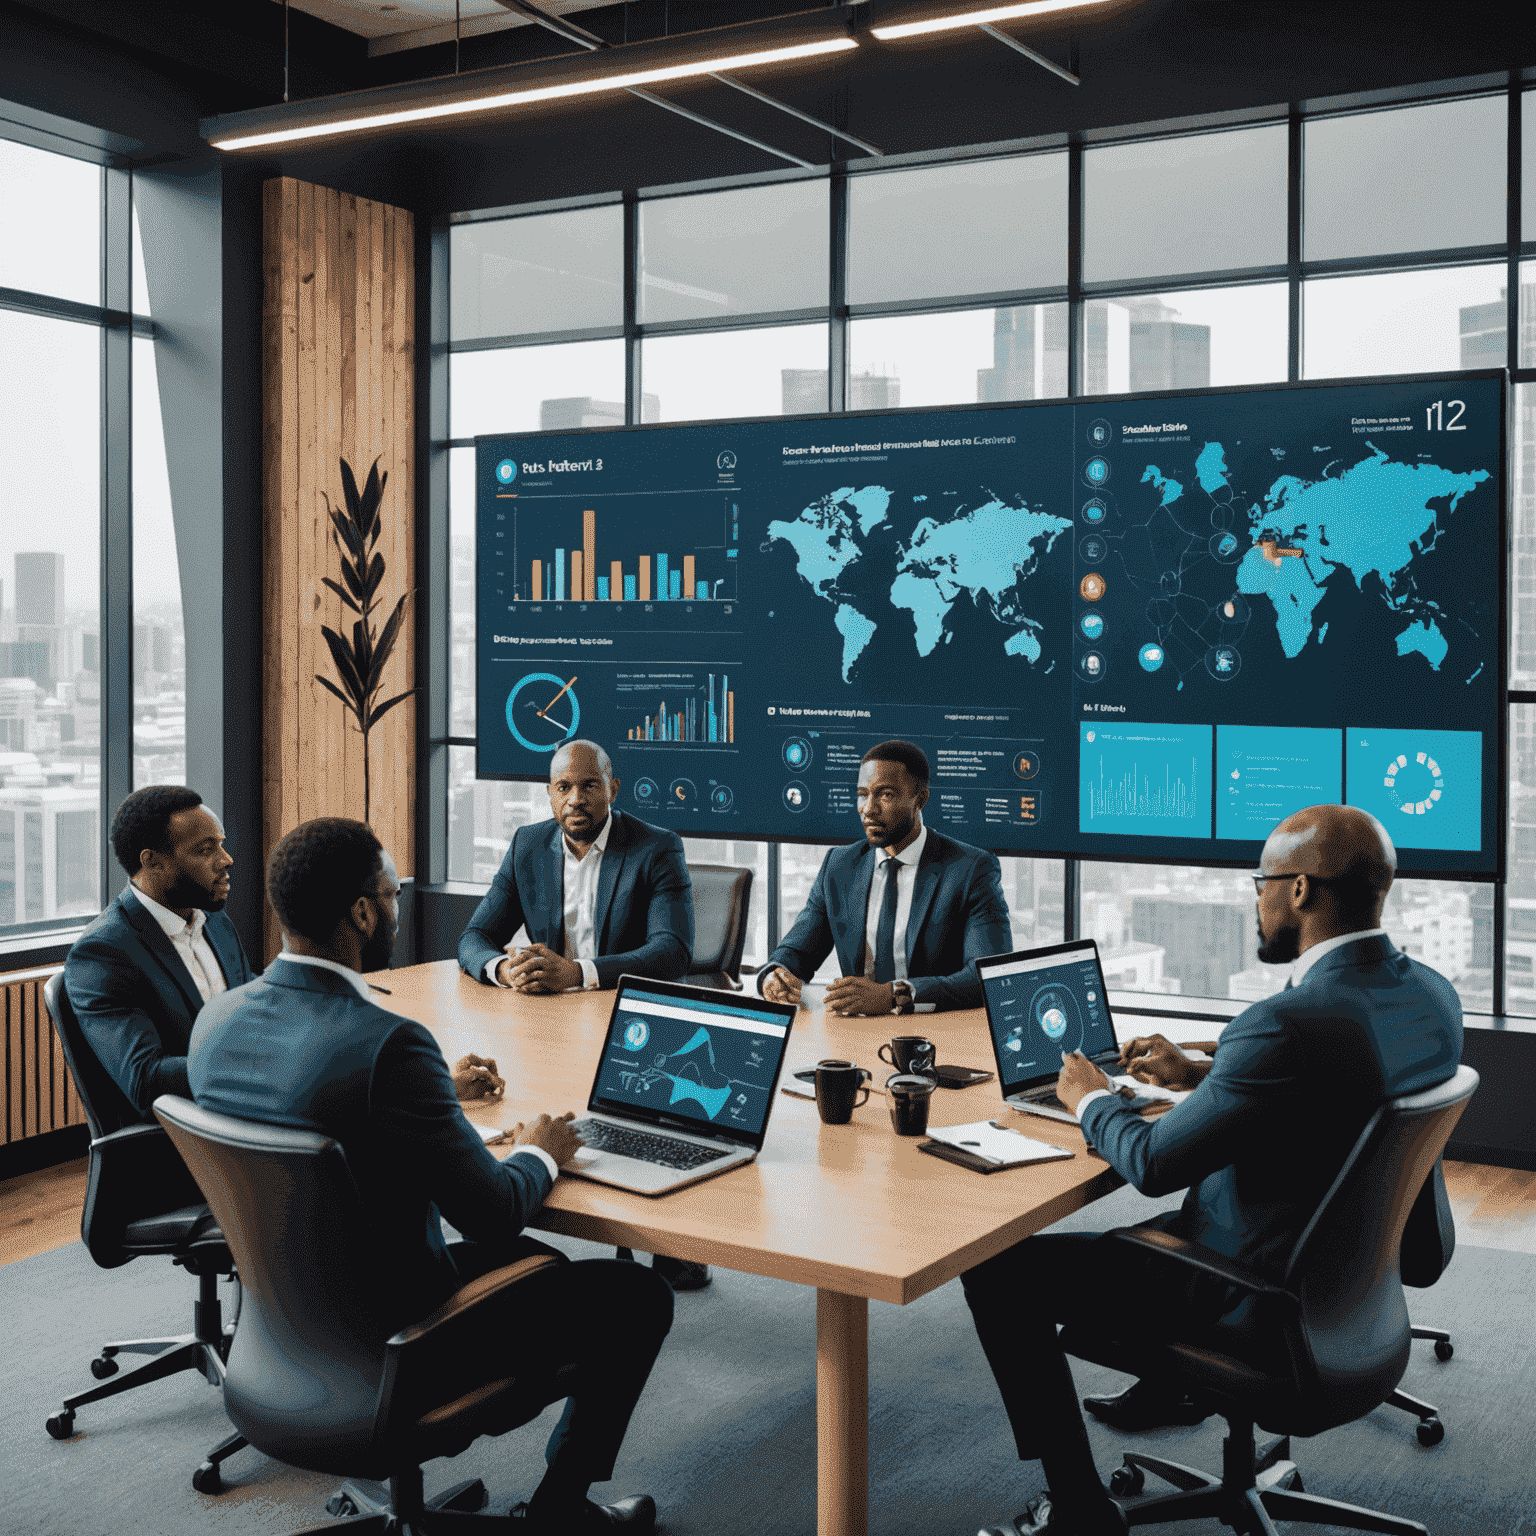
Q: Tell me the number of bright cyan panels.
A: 3